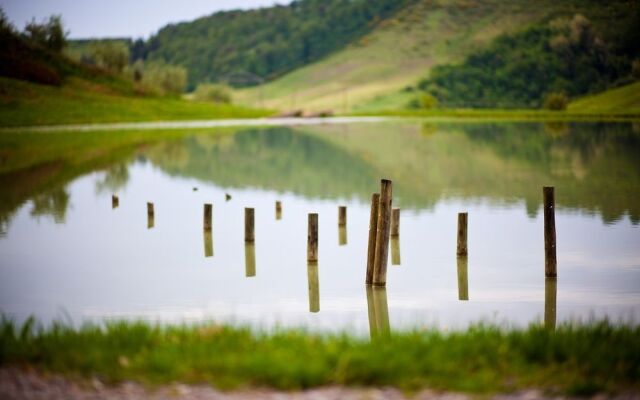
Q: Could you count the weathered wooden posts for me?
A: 12